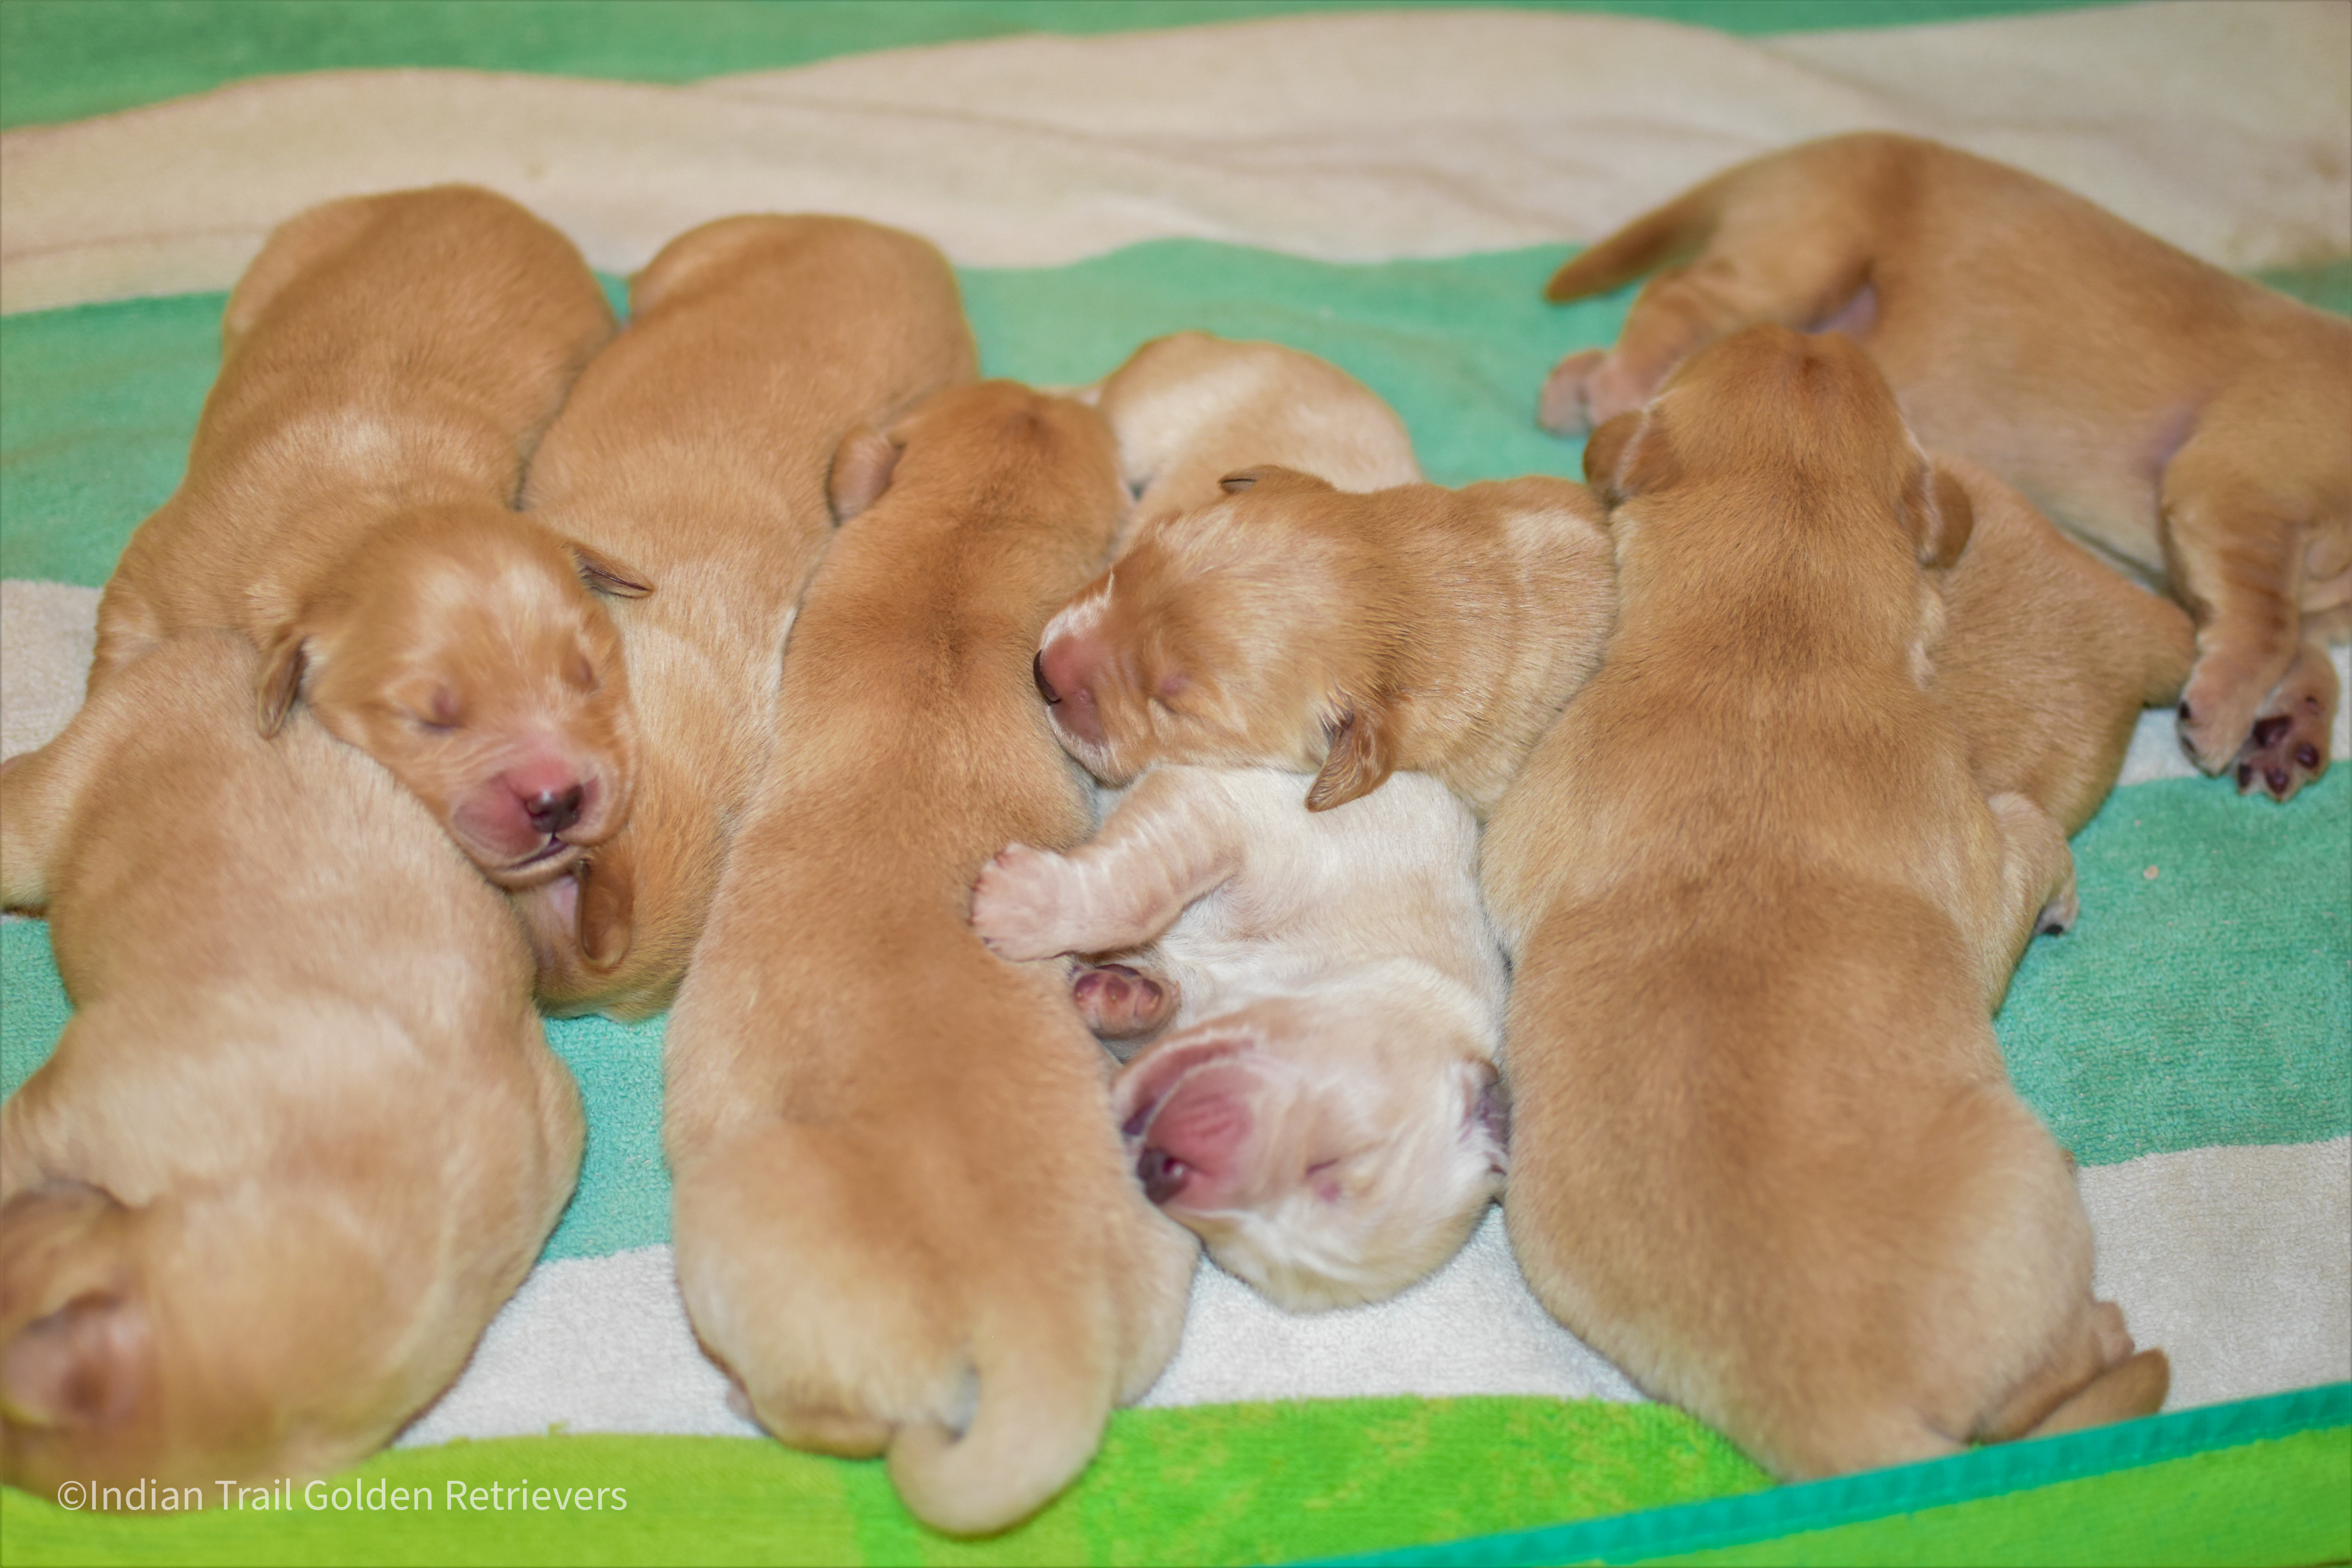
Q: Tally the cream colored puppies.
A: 1